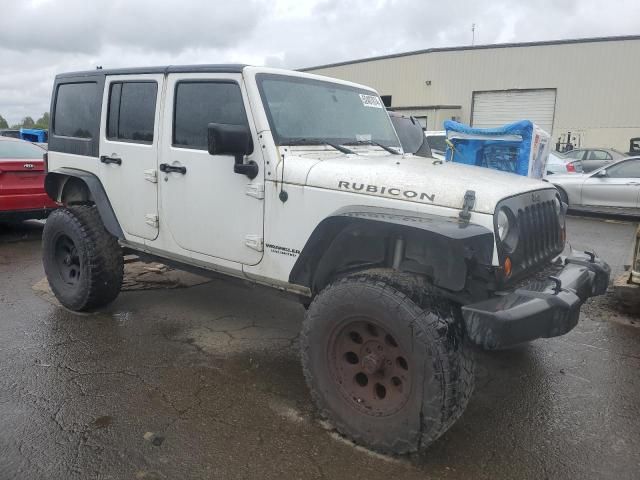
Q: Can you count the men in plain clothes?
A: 0